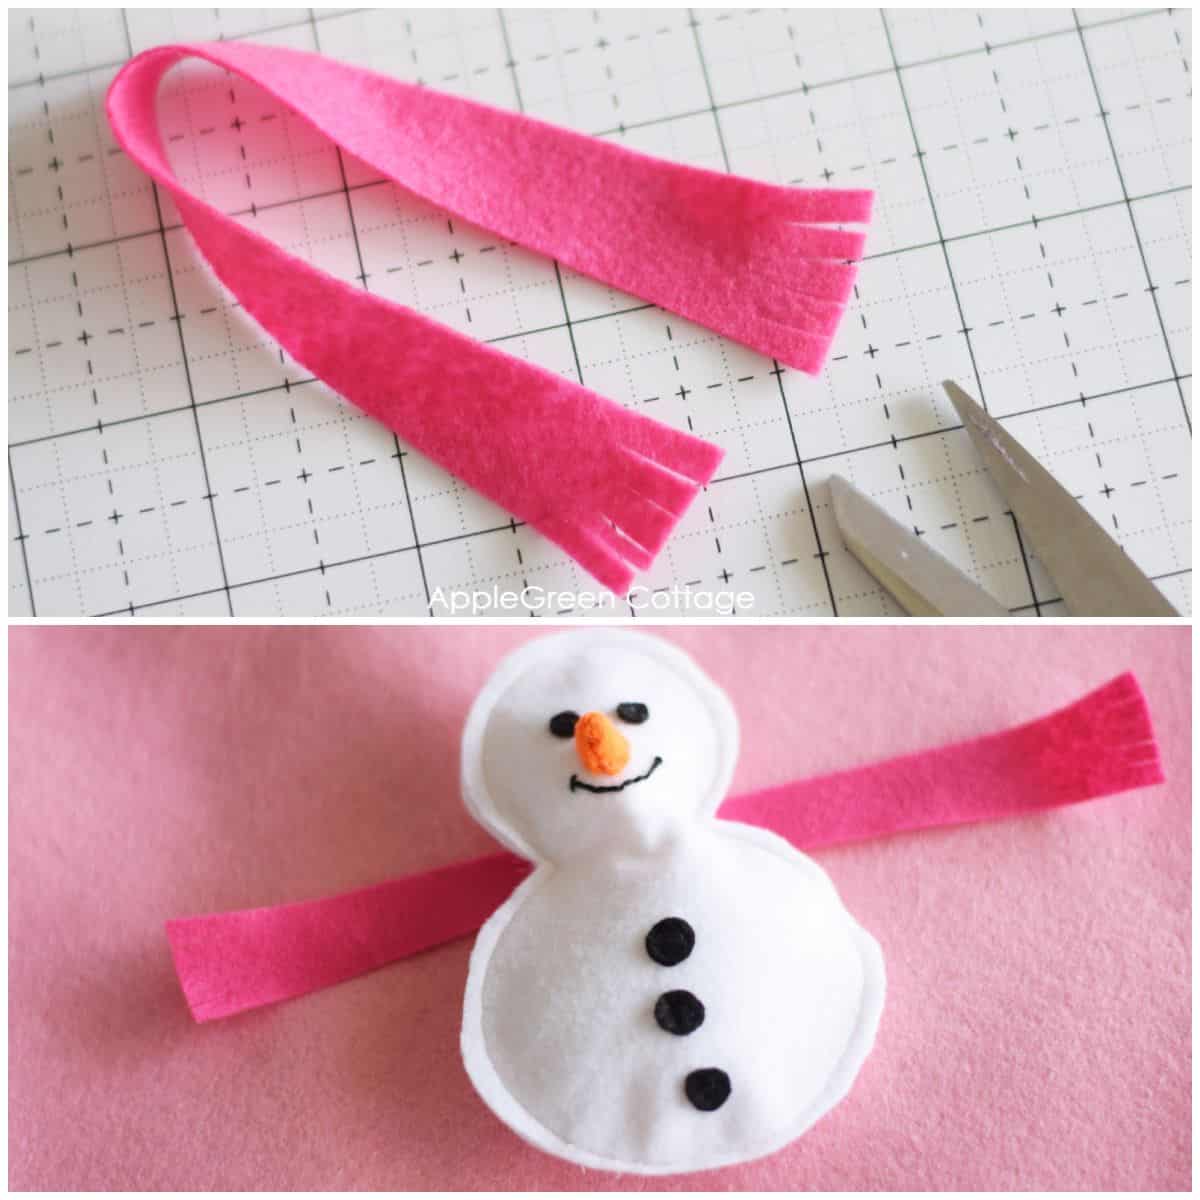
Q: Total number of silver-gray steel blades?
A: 2